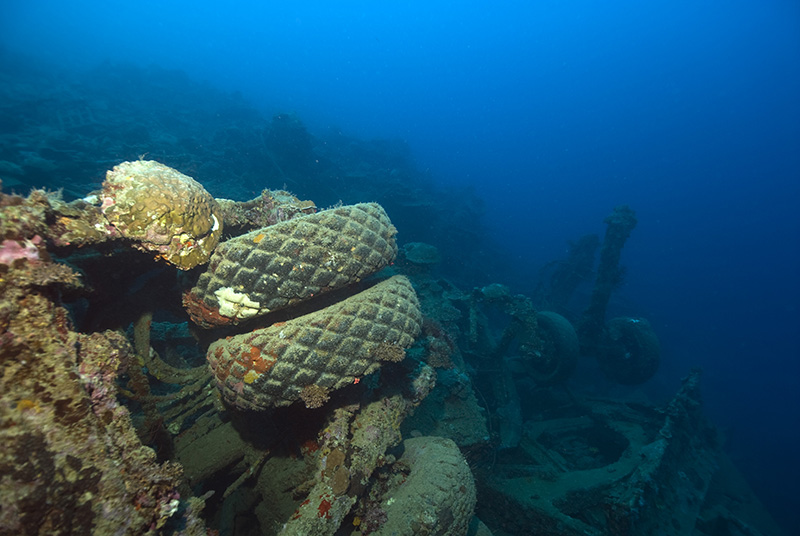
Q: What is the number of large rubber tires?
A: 5